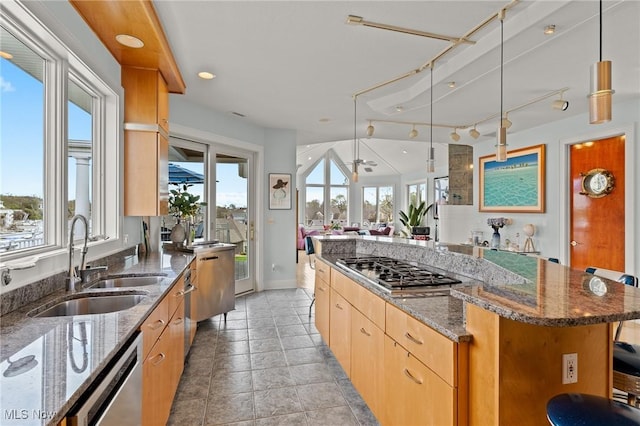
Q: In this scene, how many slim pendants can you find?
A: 4